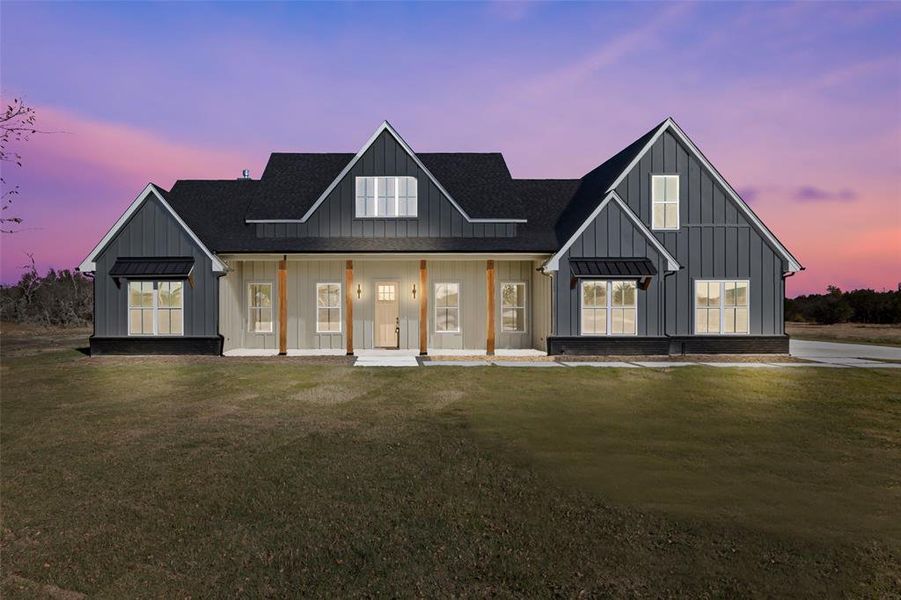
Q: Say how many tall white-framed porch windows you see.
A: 4